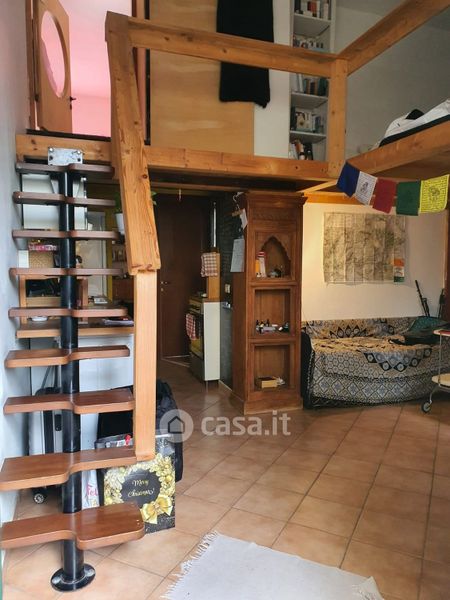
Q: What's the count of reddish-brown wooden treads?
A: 9